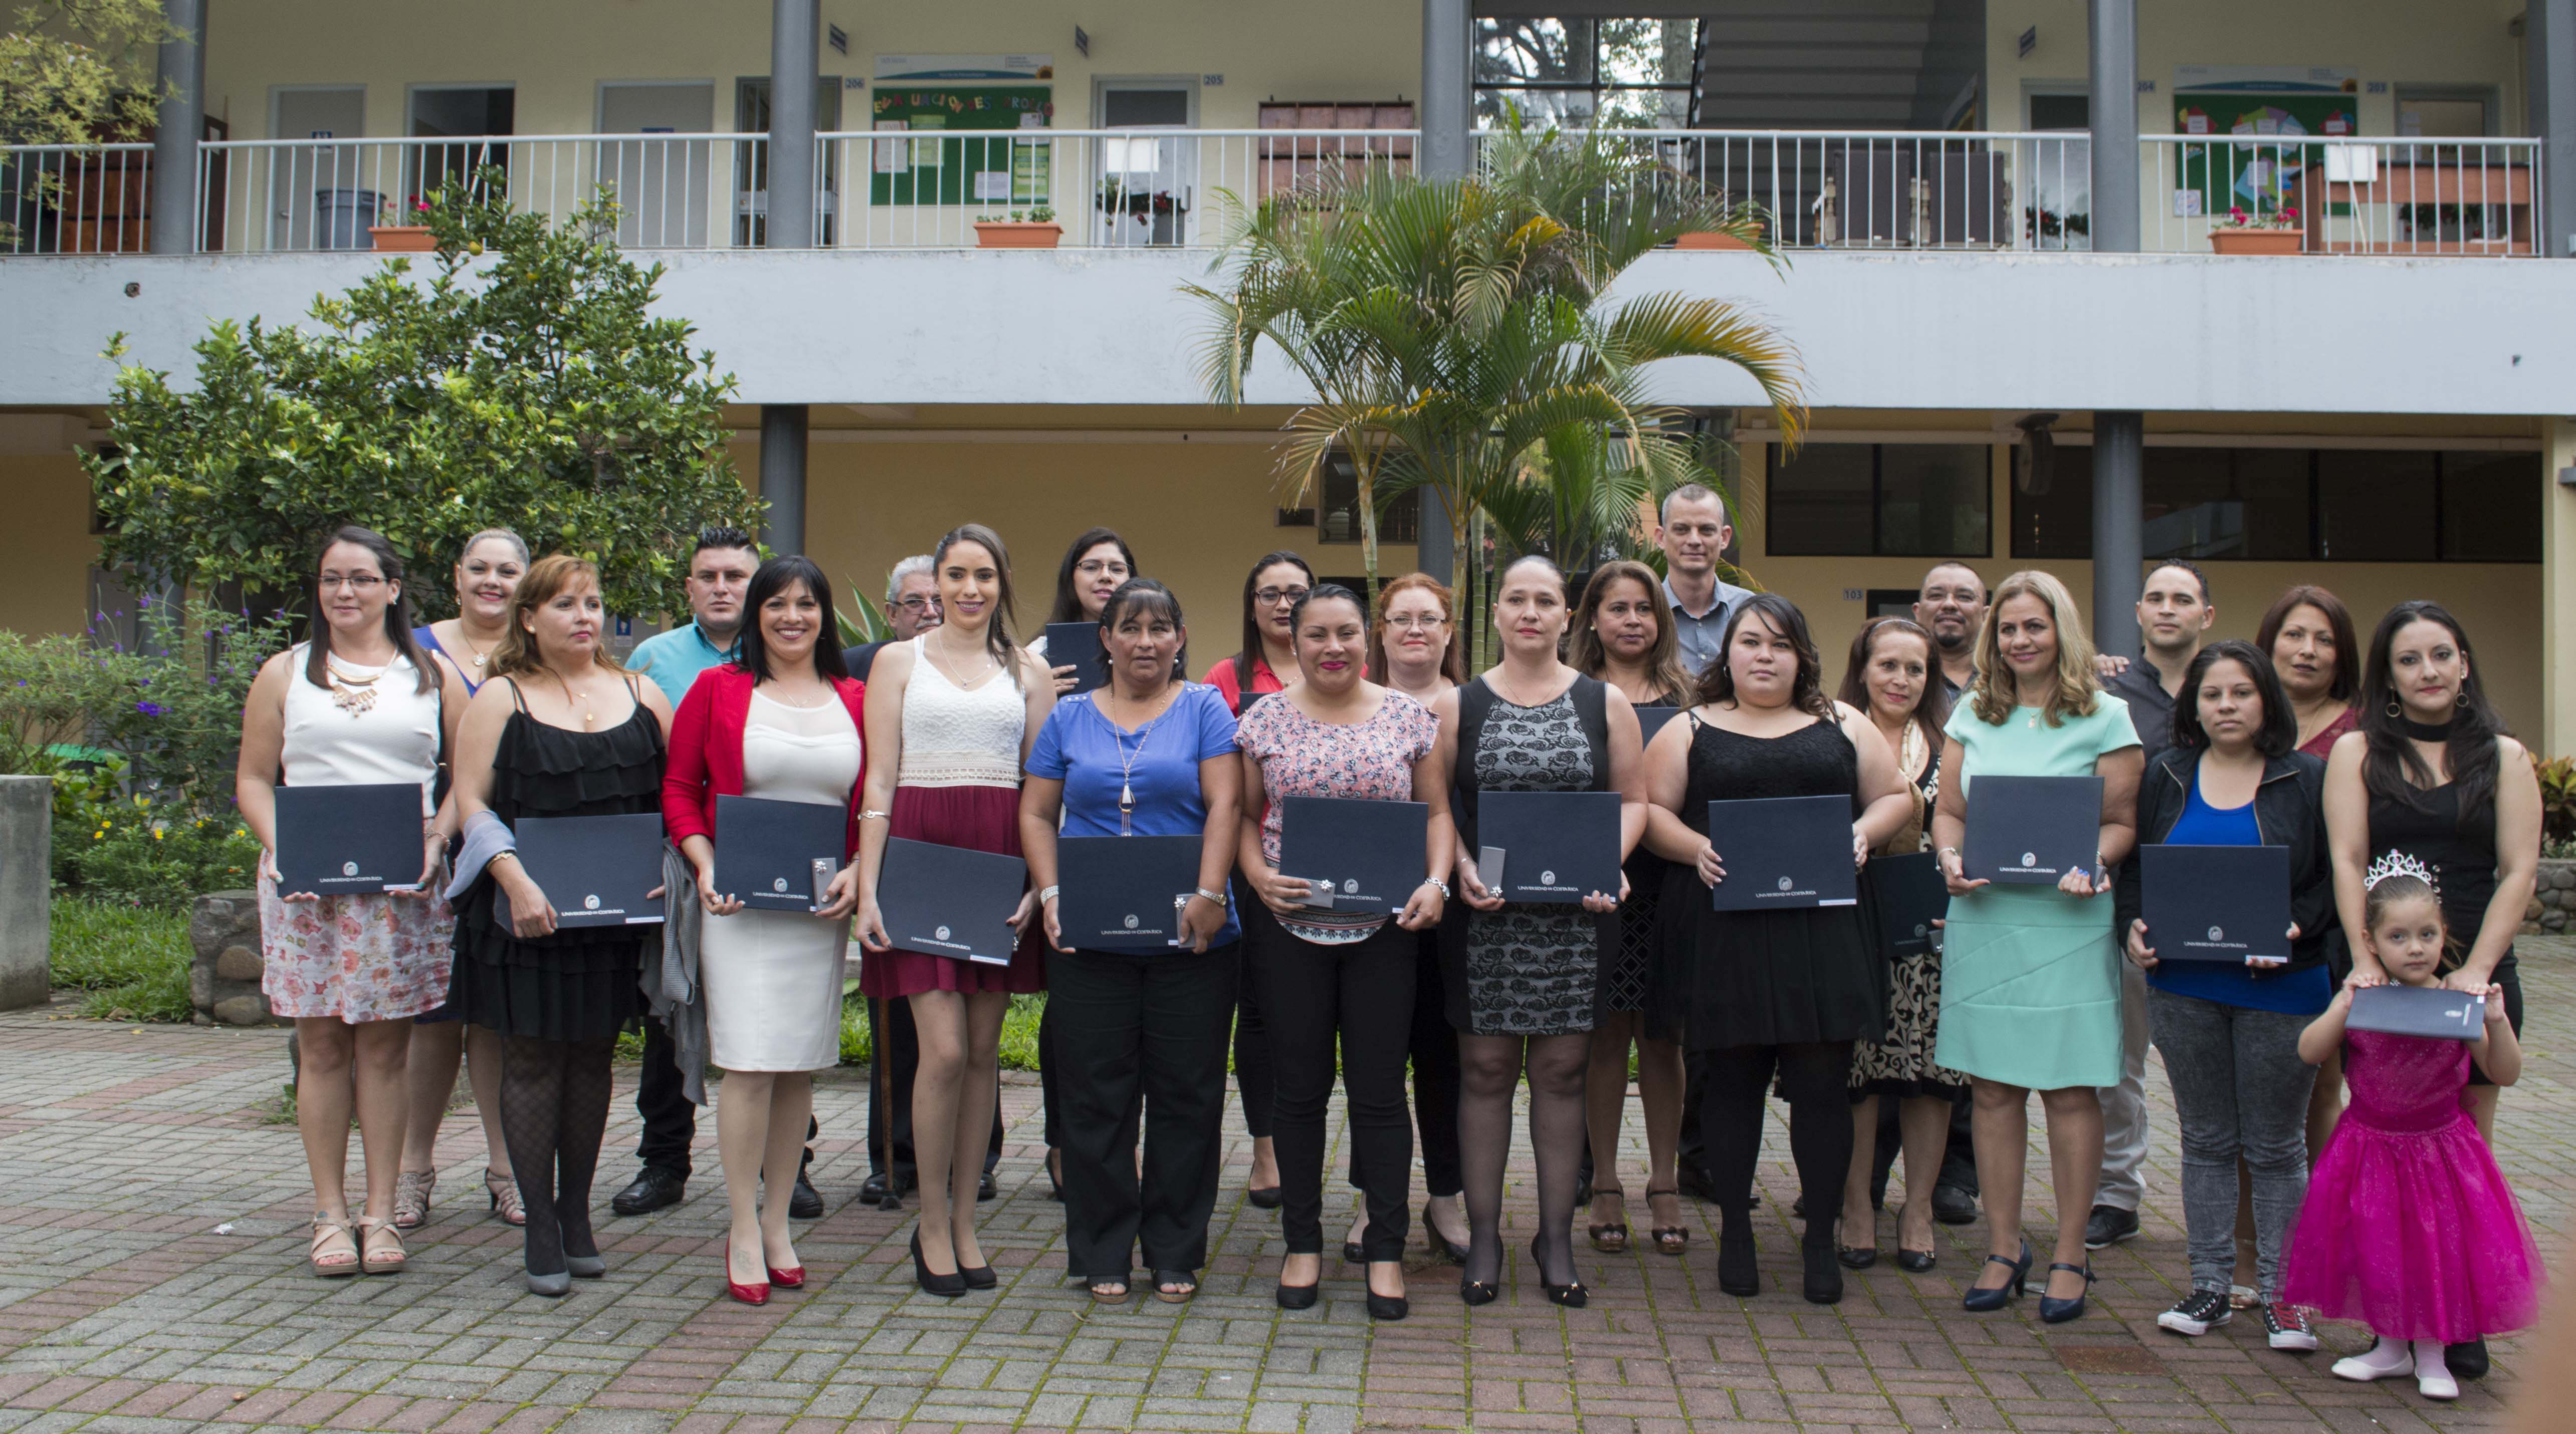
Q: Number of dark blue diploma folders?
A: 15